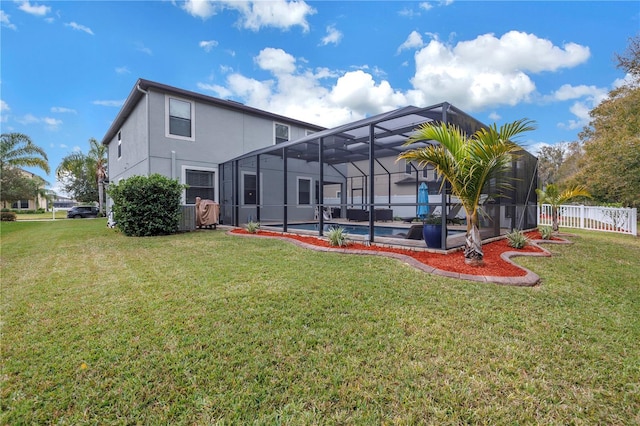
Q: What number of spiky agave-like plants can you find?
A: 4